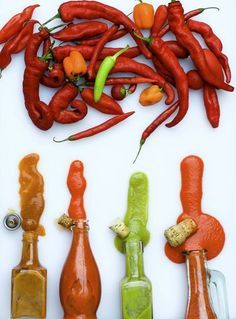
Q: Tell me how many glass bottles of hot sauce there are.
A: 4